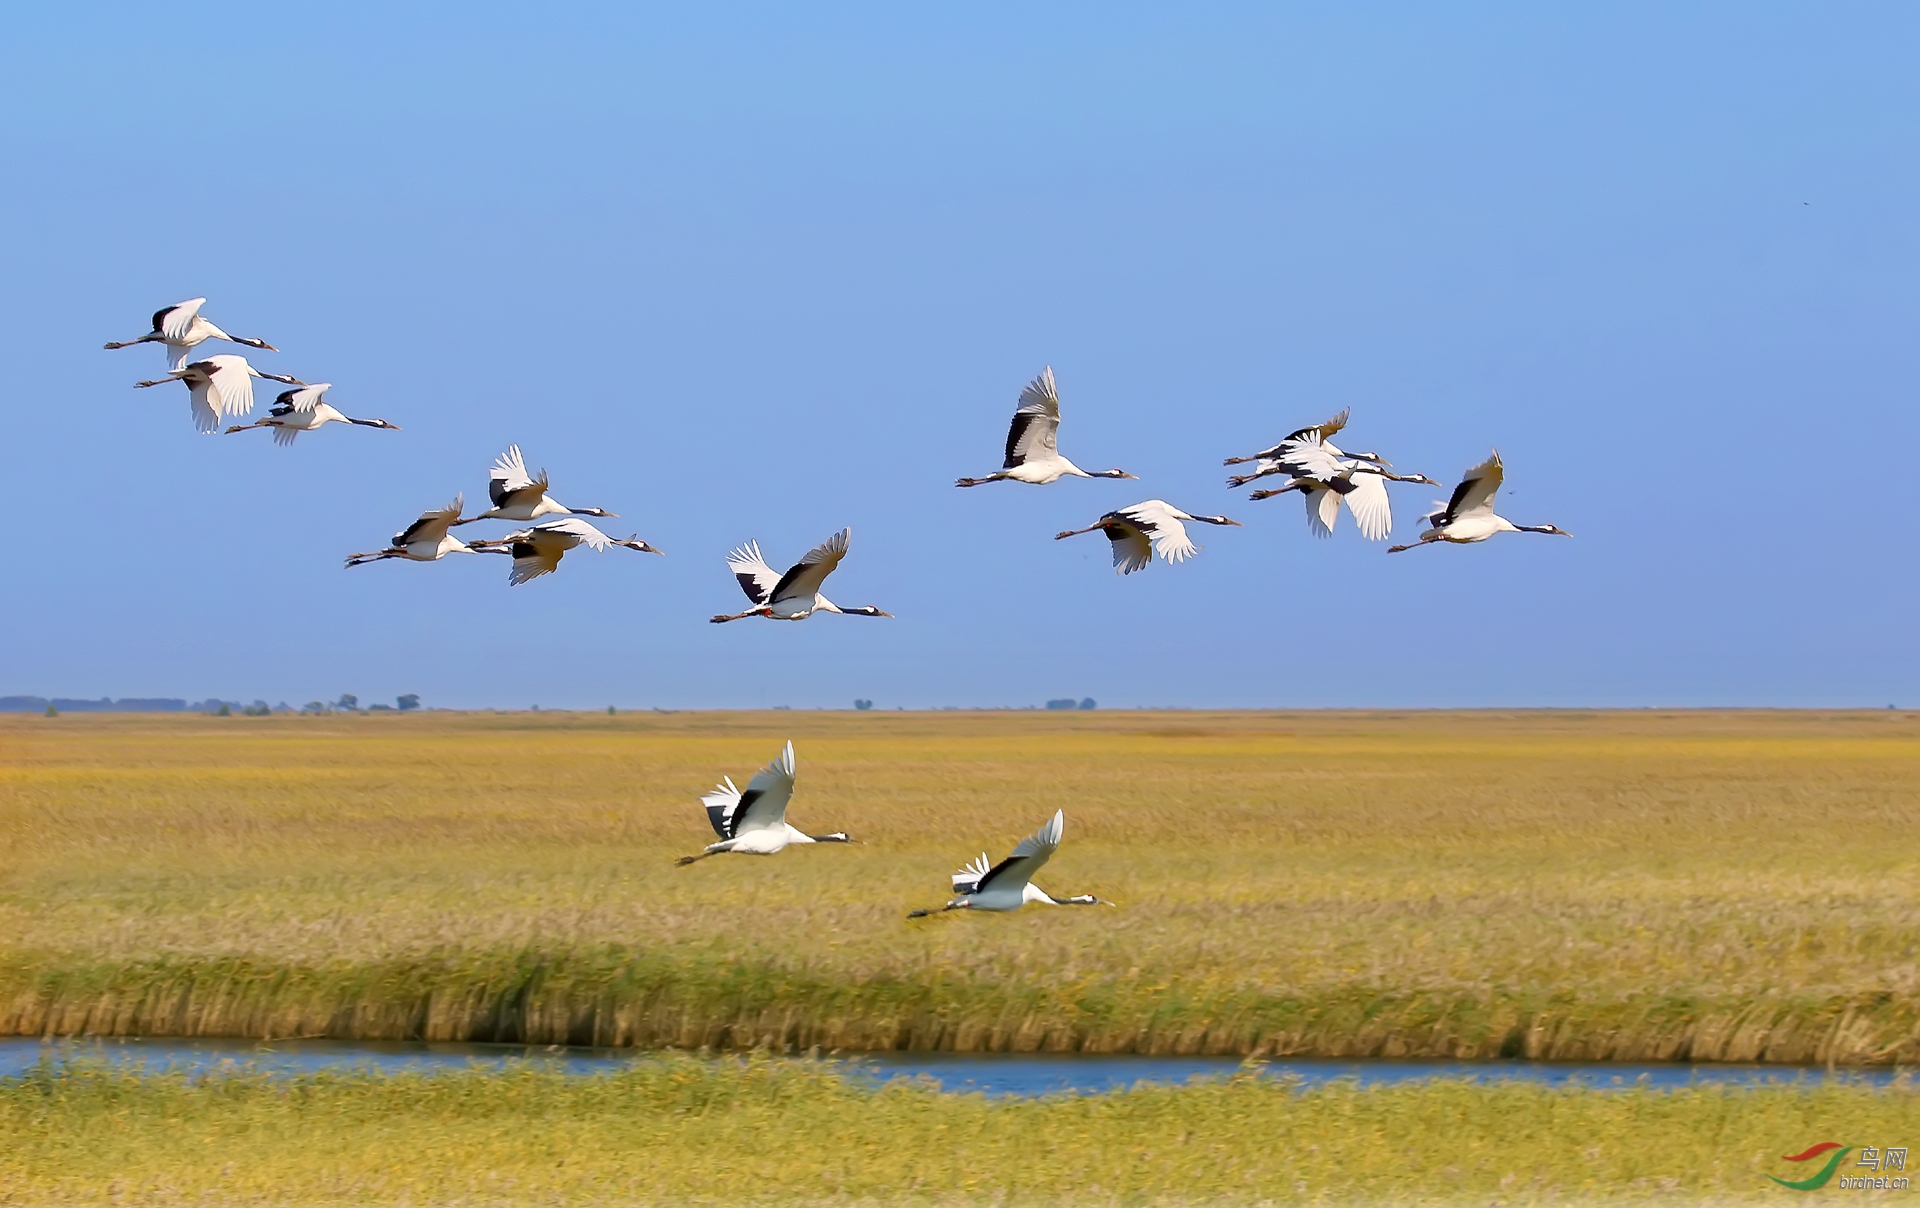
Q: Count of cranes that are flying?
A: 15